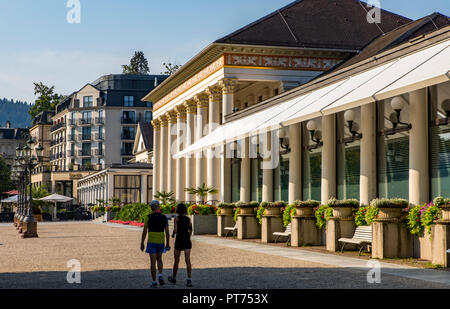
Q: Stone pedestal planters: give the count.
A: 7